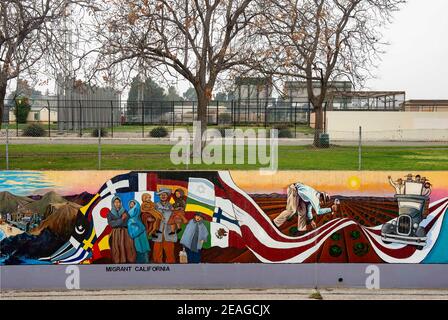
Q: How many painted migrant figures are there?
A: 12